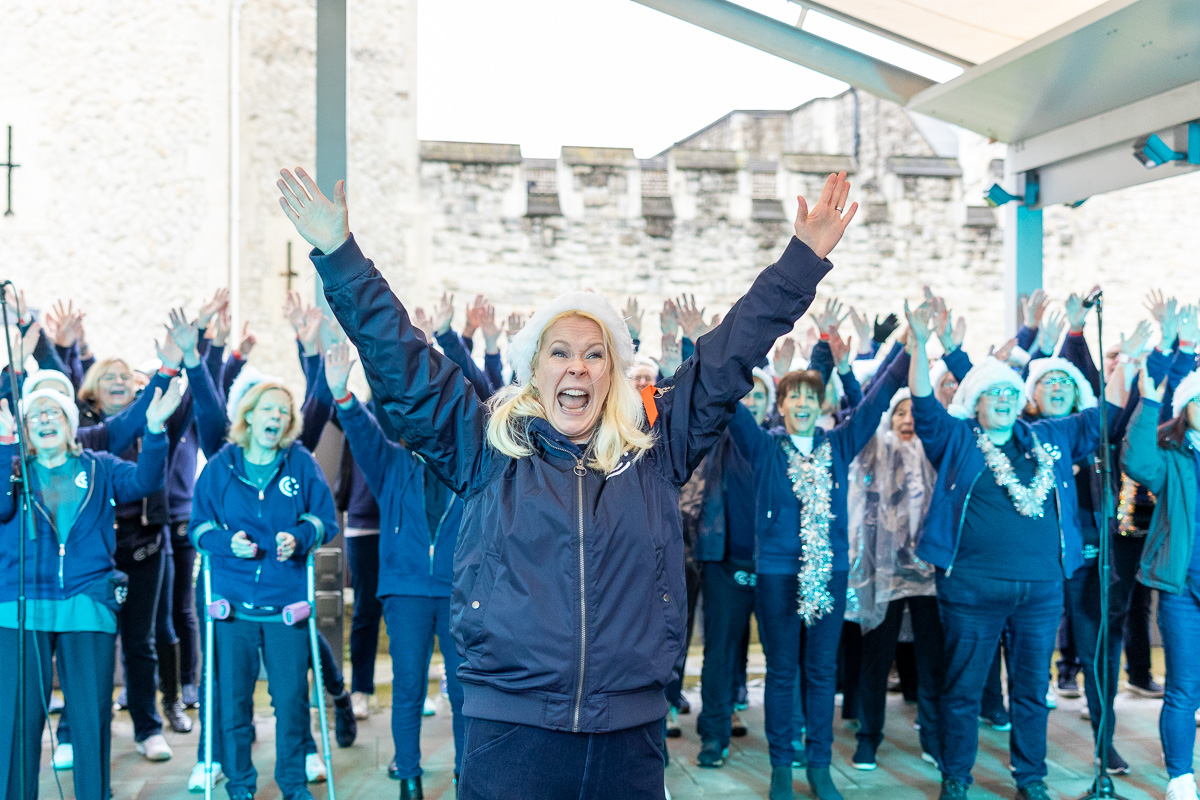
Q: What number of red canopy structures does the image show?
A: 0